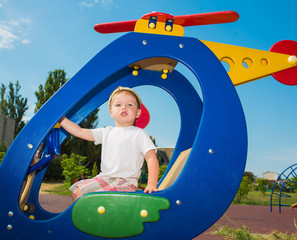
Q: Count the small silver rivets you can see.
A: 7